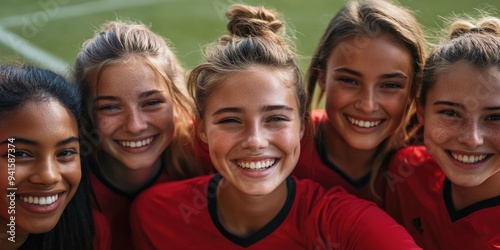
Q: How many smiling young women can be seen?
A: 5